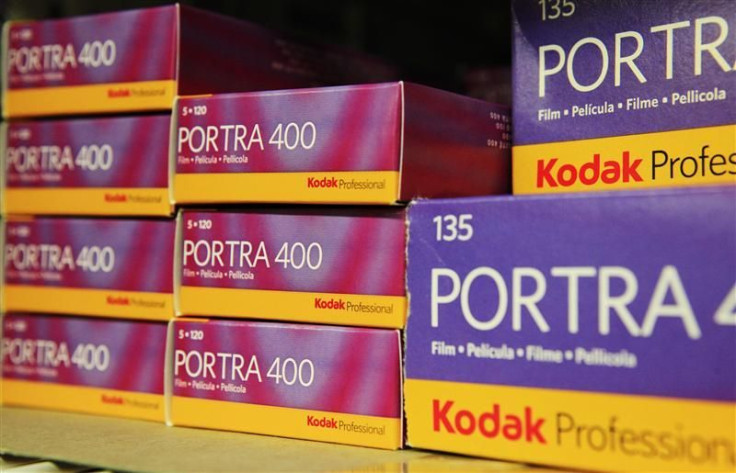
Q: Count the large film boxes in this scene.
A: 2